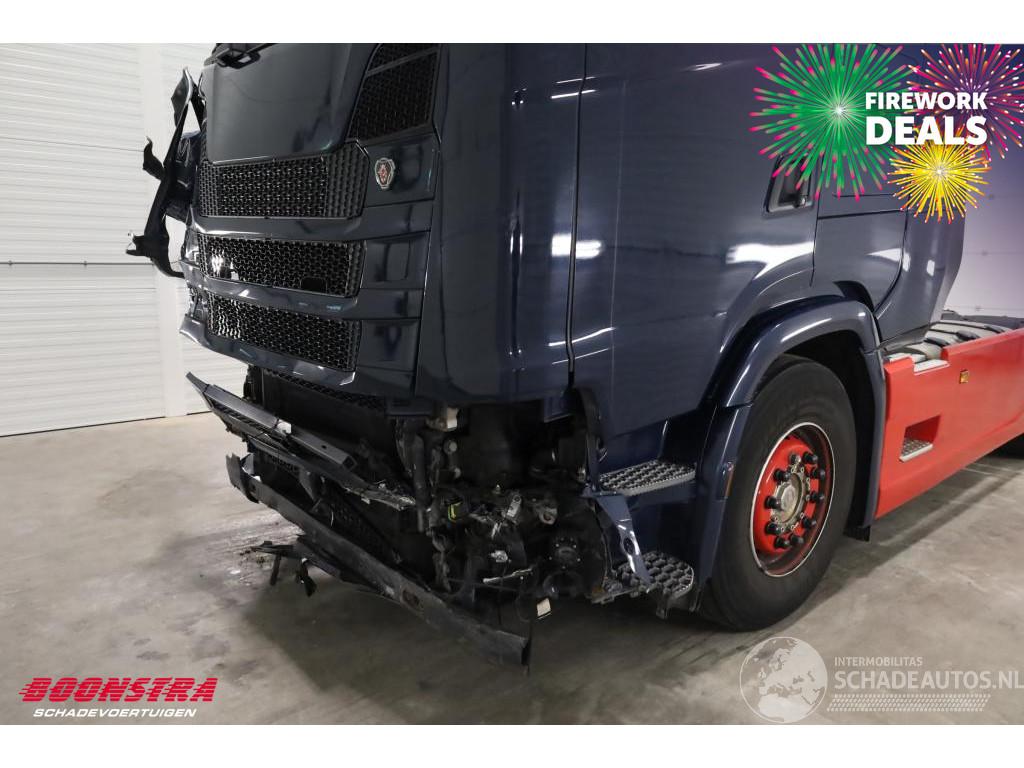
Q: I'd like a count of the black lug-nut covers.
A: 9